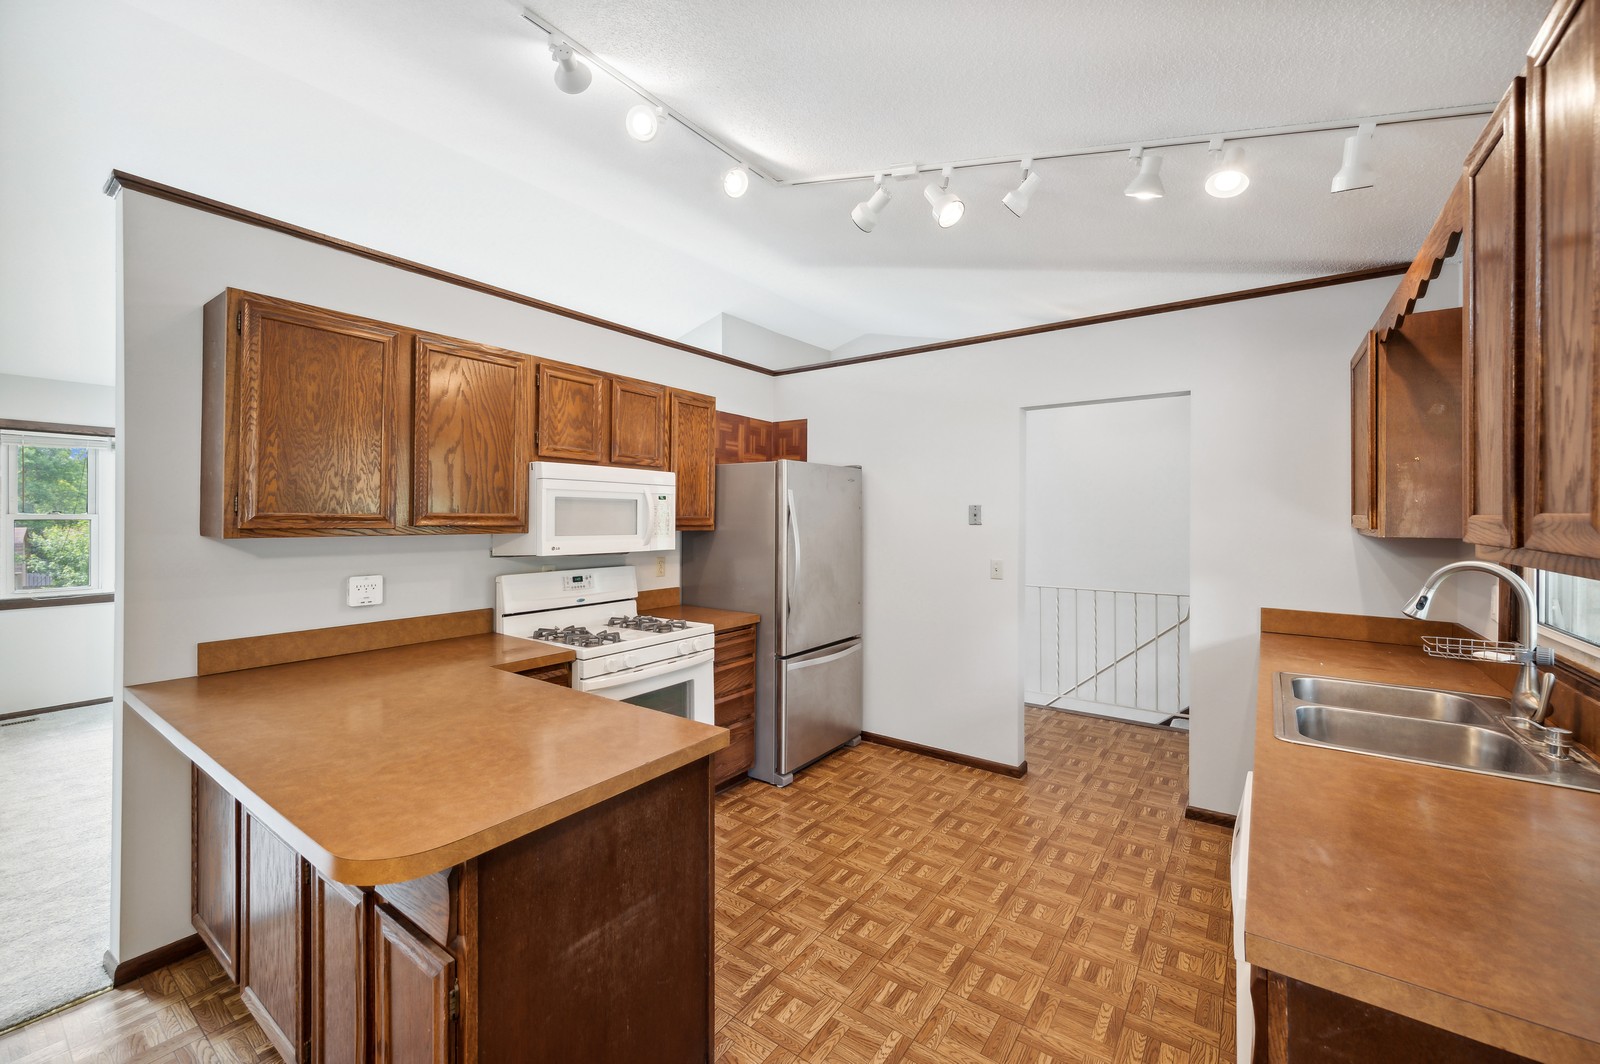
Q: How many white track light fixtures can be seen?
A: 9